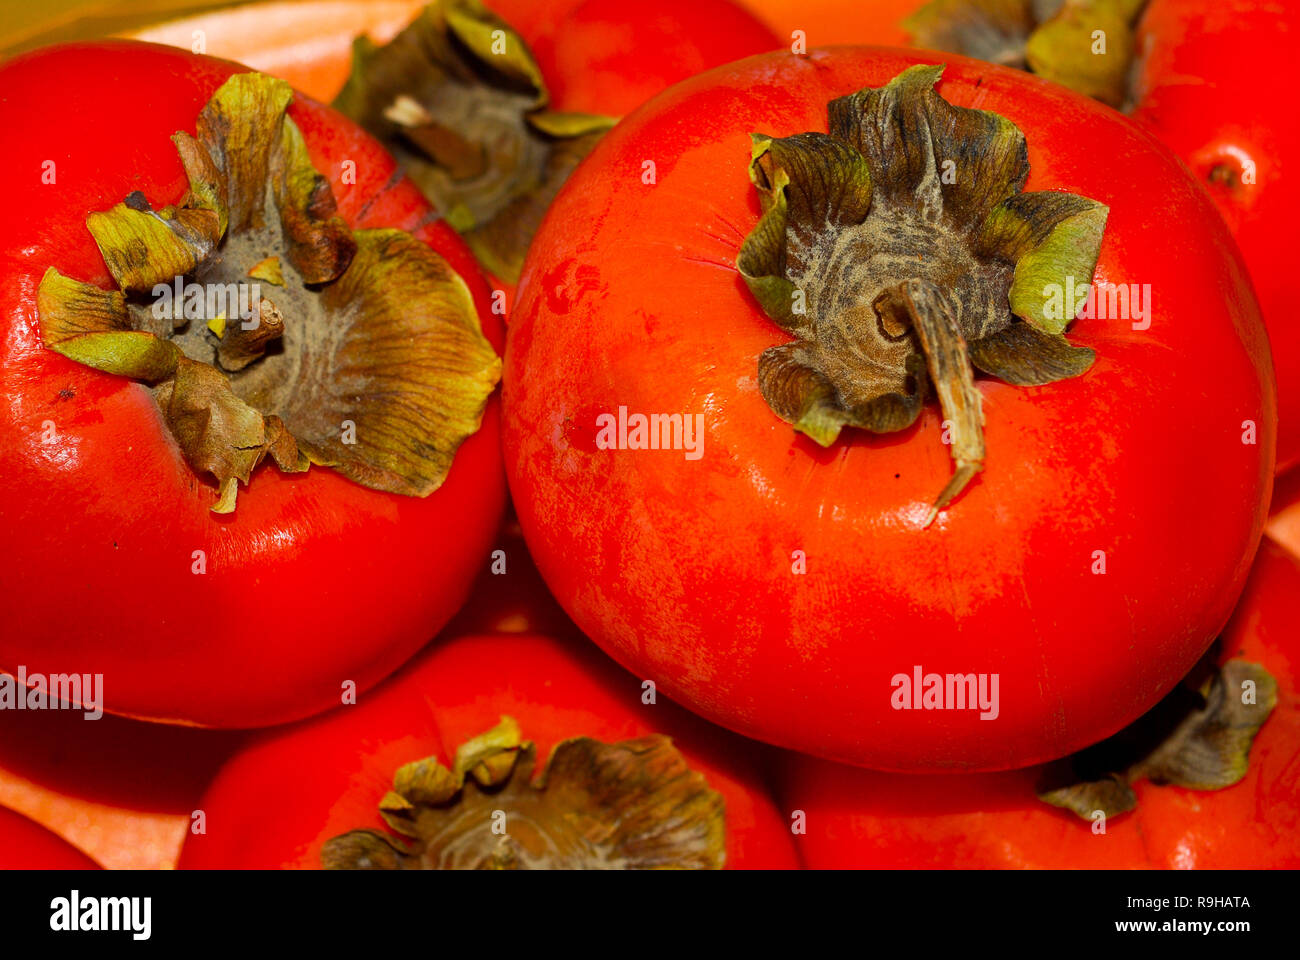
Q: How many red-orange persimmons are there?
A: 7